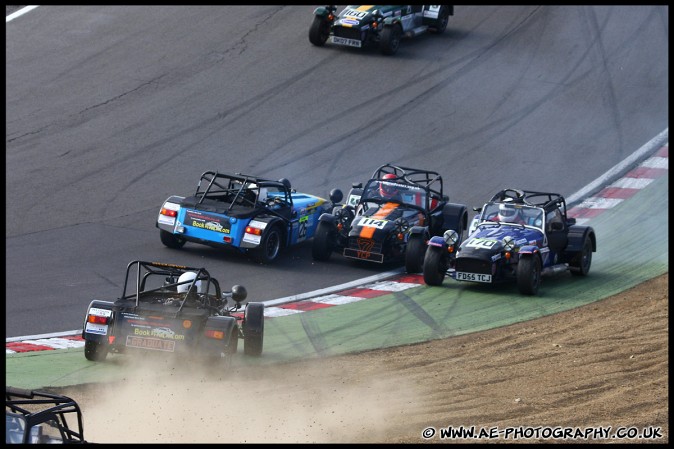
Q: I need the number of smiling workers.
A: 0